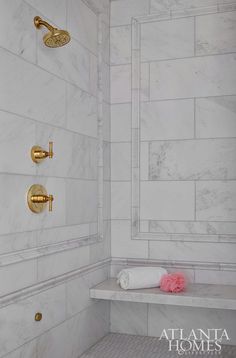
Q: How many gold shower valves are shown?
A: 2